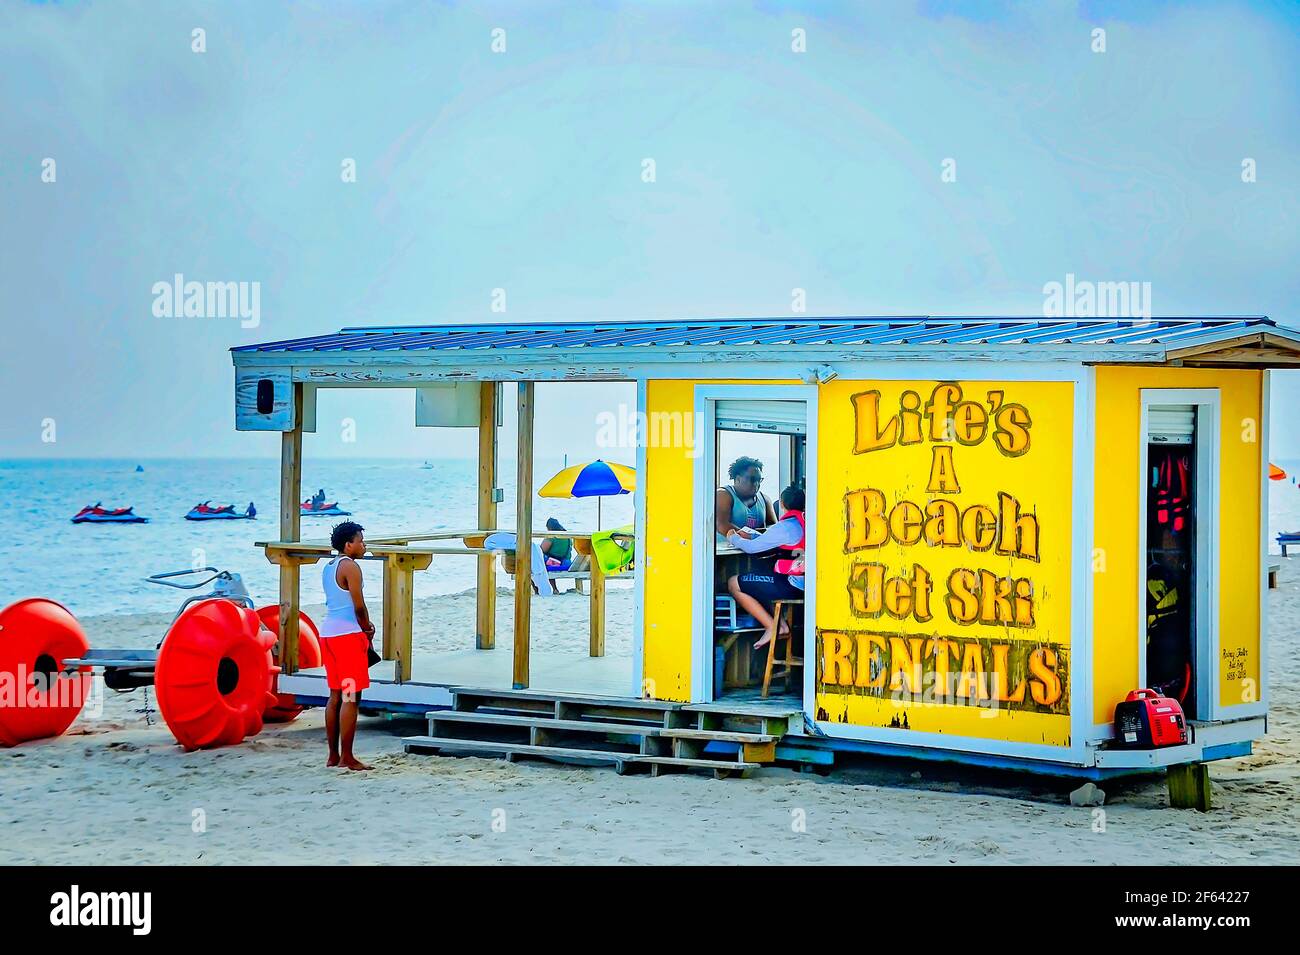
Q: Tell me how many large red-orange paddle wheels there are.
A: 3